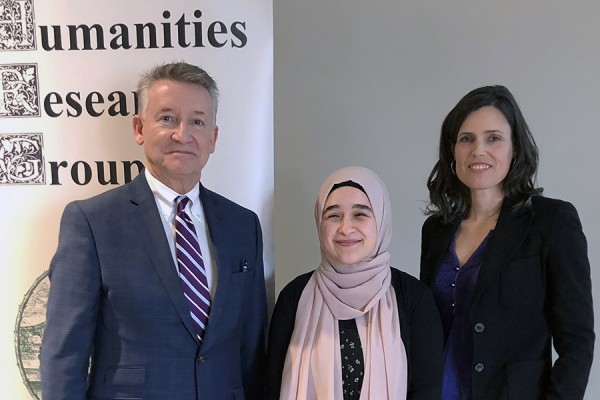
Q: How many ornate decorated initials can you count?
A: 3